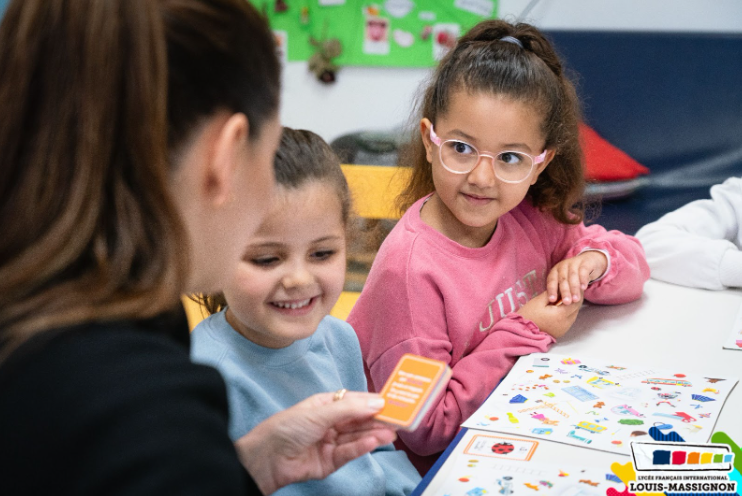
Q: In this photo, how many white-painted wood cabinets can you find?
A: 0